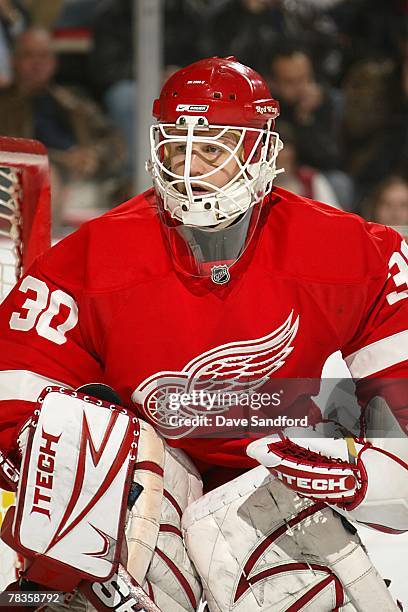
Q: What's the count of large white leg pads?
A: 2